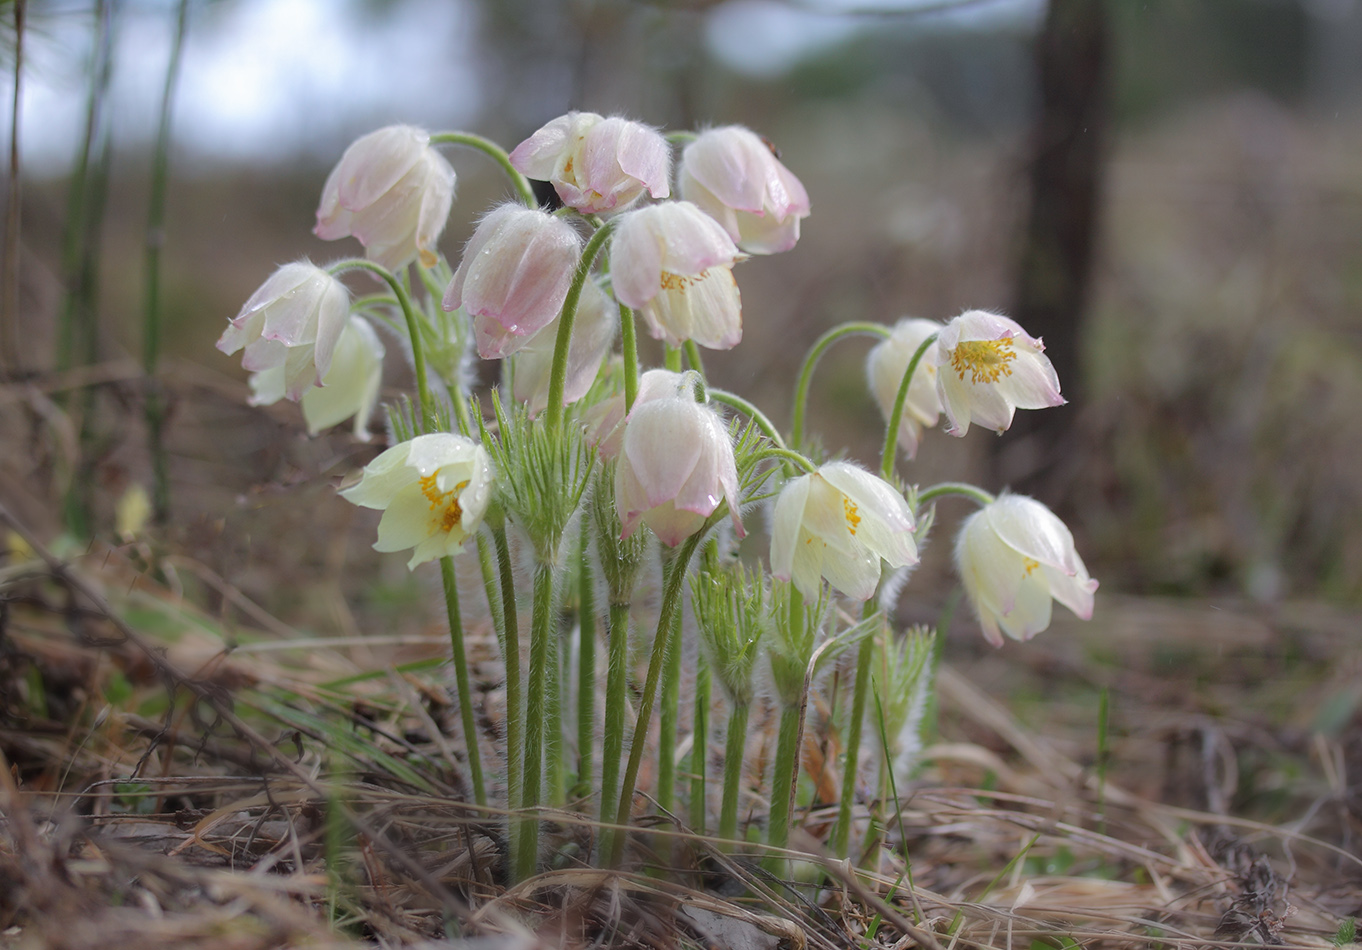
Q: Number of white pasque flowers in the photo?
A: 15